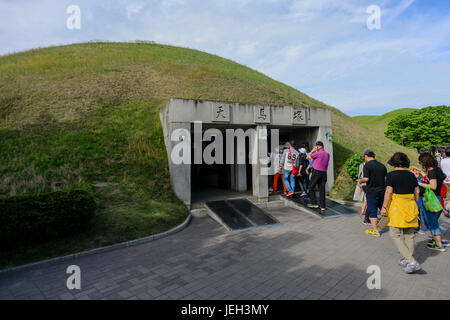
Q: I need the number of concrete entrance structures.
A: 1